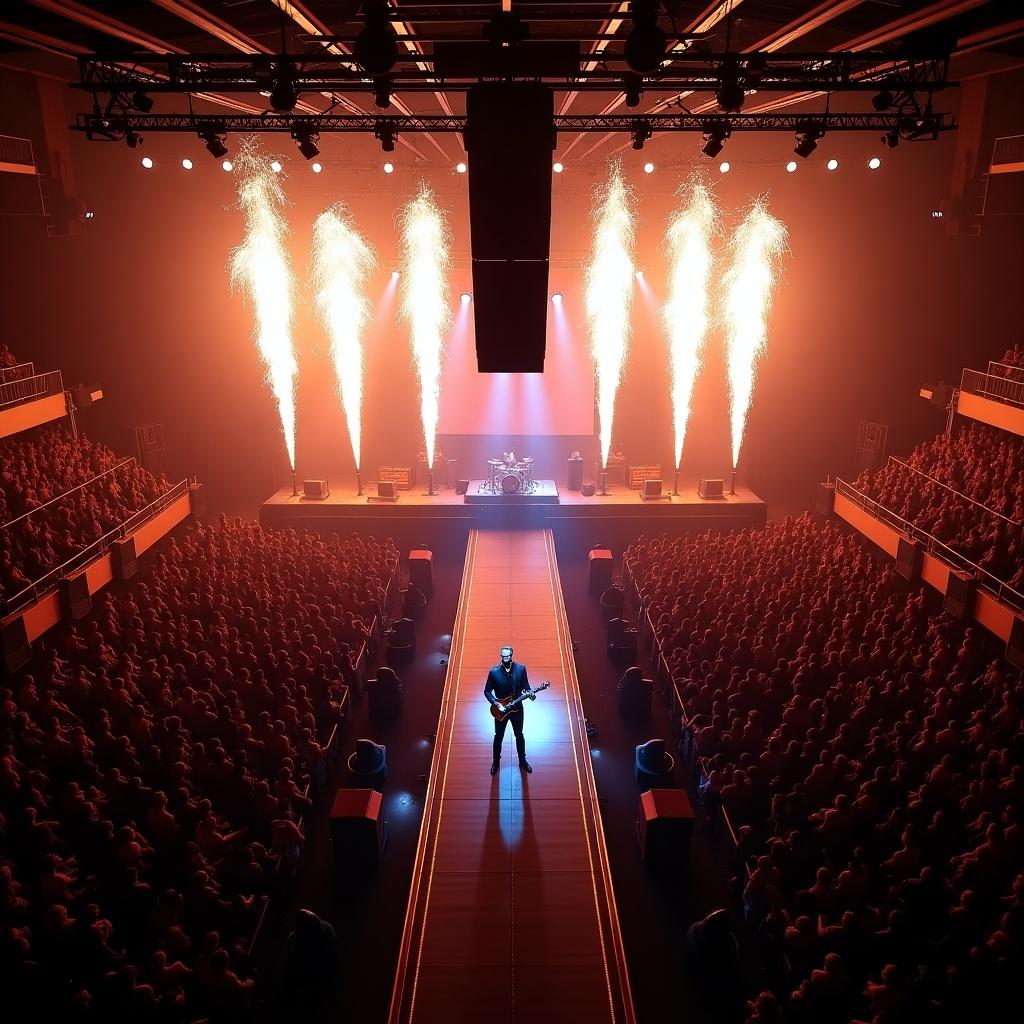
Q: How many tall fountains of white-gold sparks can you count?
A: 6